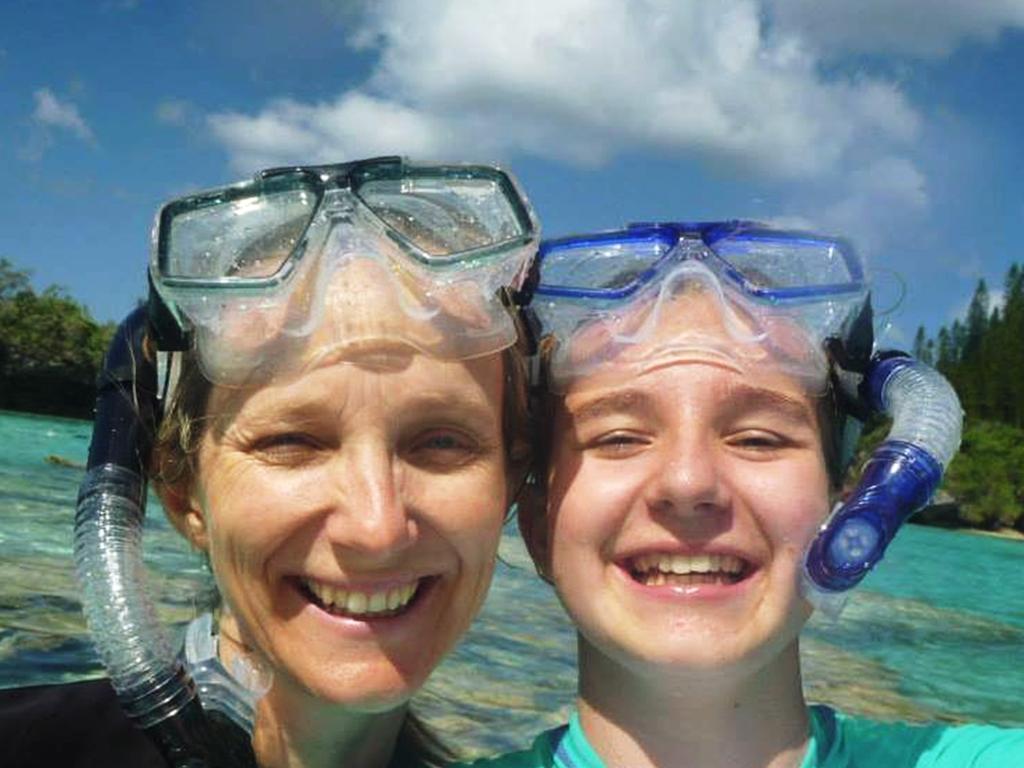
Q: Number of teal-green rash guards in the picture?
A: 1